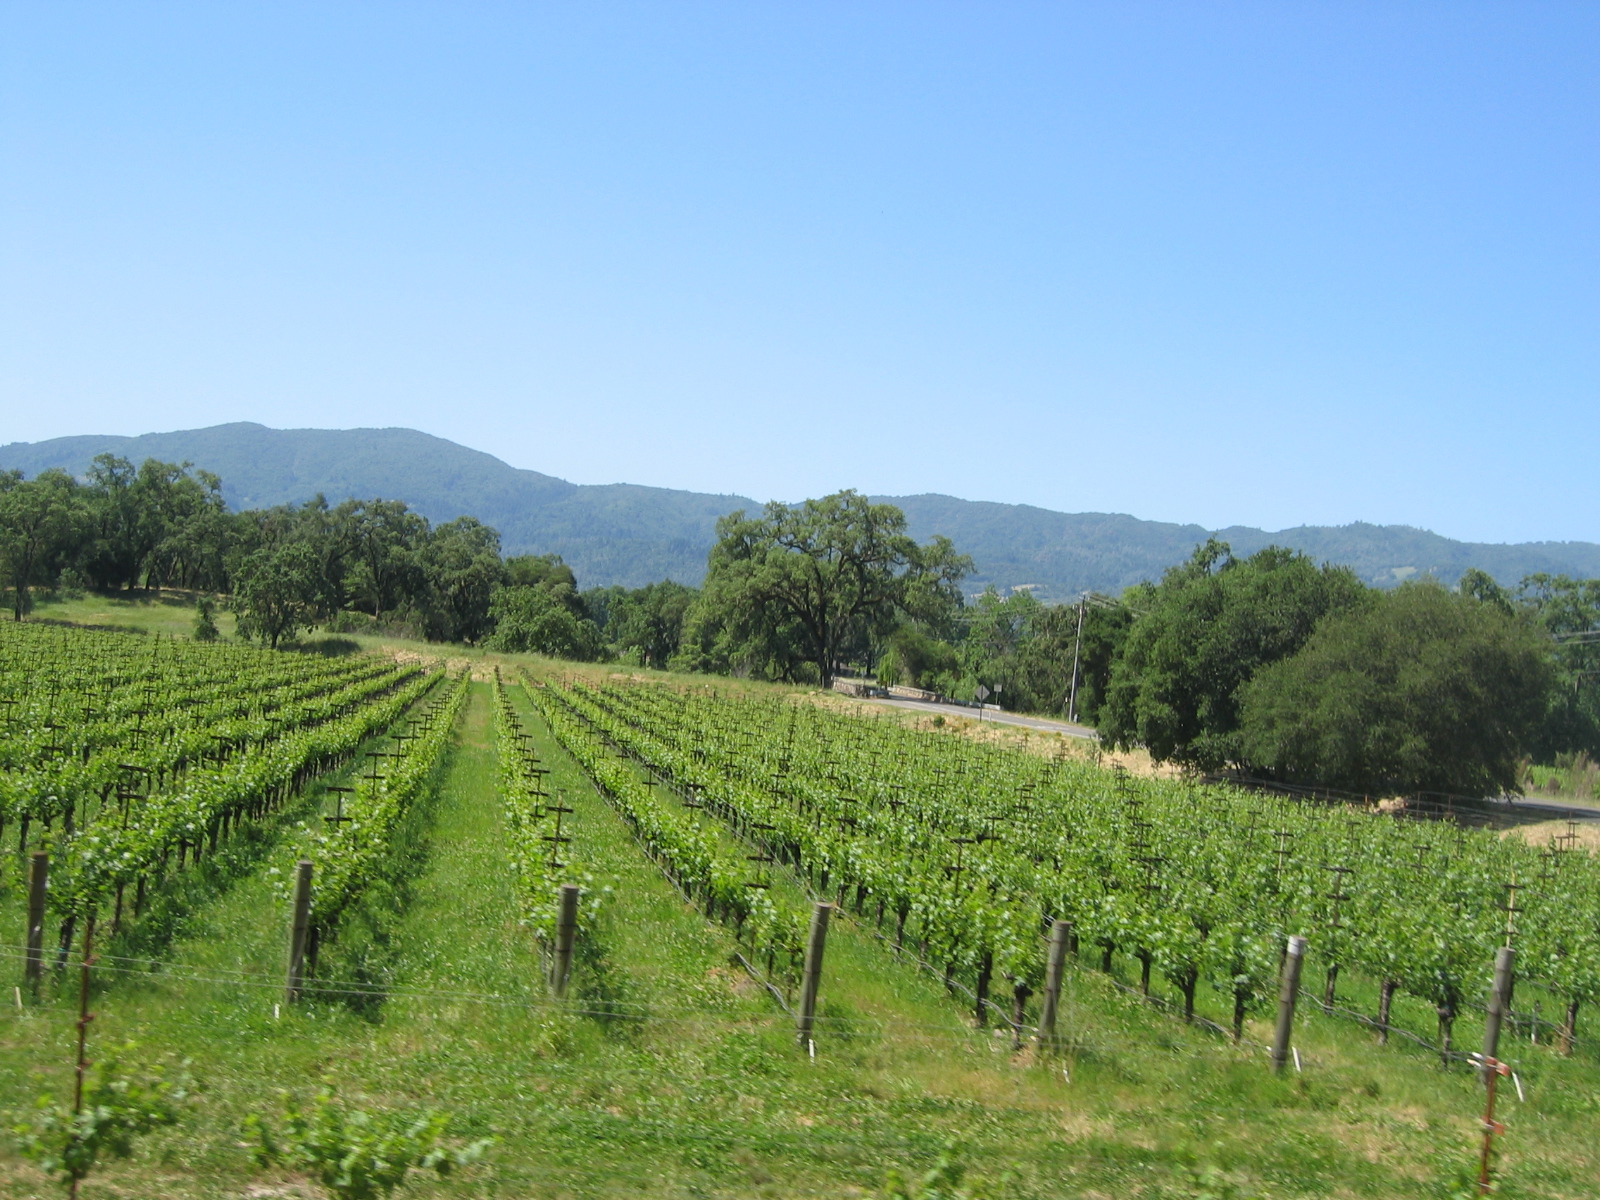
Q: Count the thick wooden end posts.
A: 7